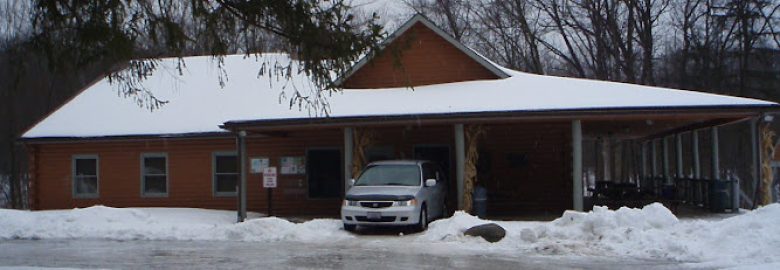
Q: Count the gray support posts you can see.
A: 11